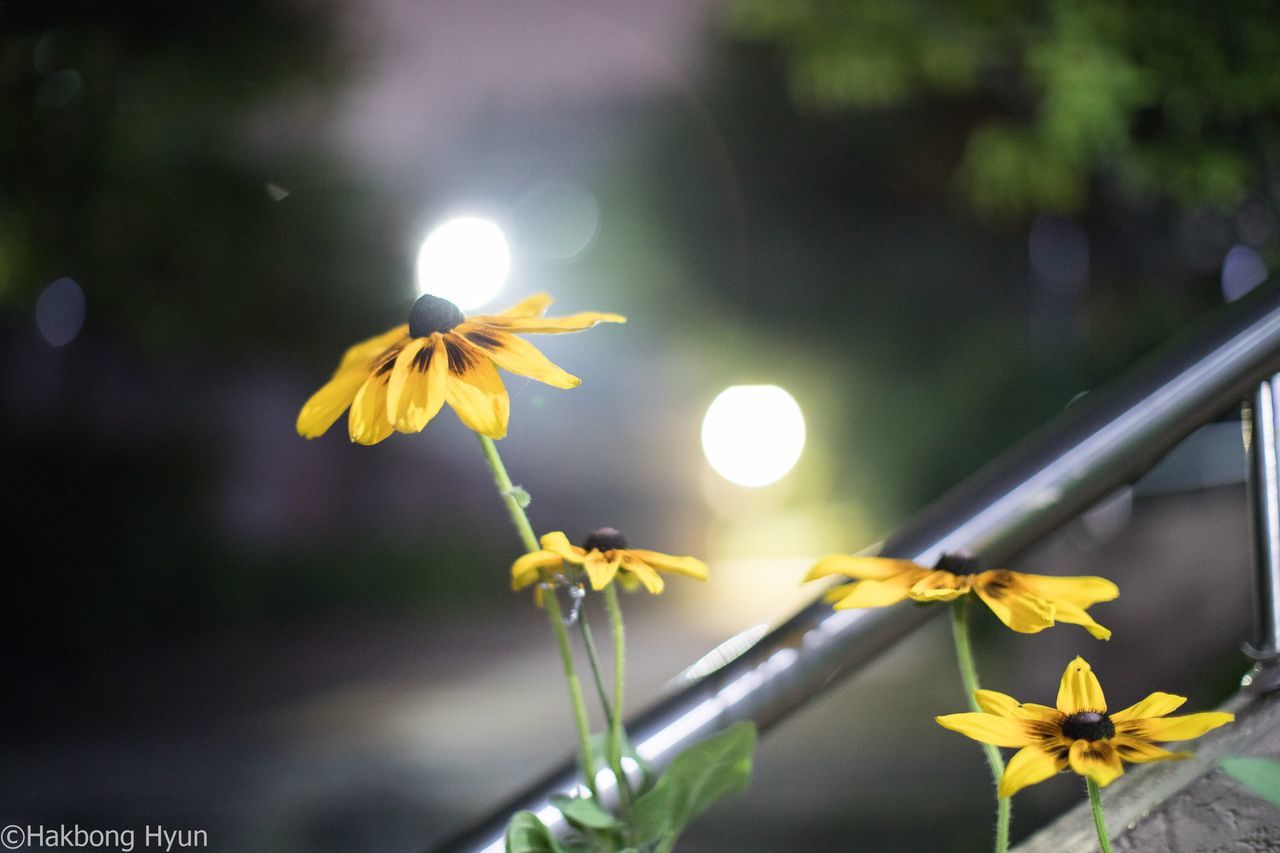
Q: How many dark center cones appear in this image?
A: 4